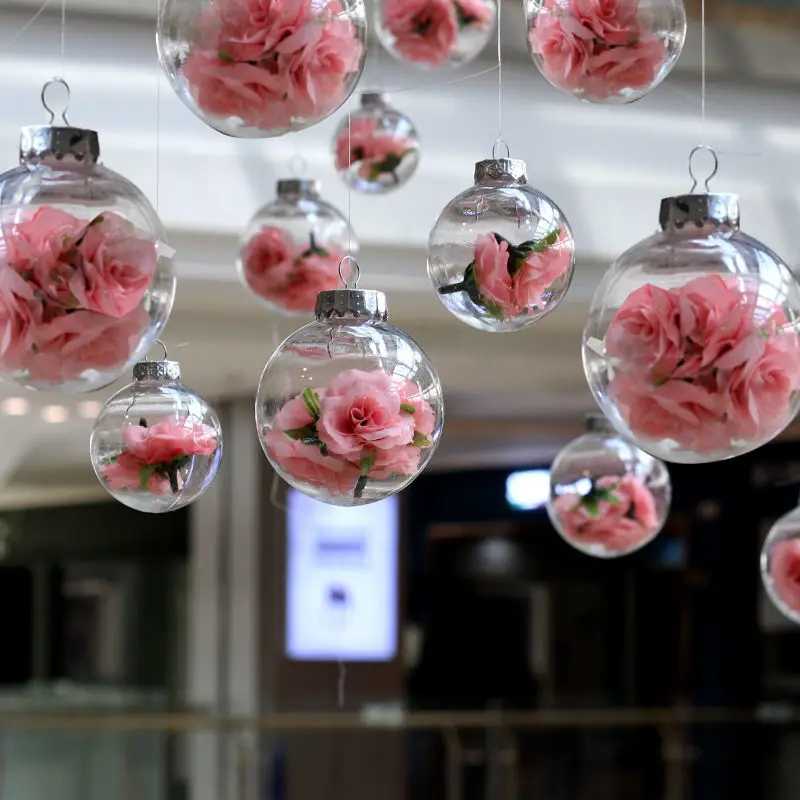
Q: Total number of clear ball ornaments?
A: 12